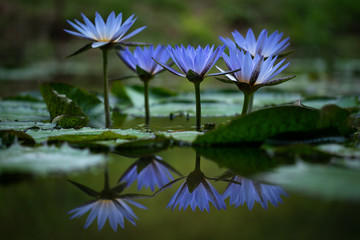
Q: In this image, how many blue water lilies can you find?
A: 5